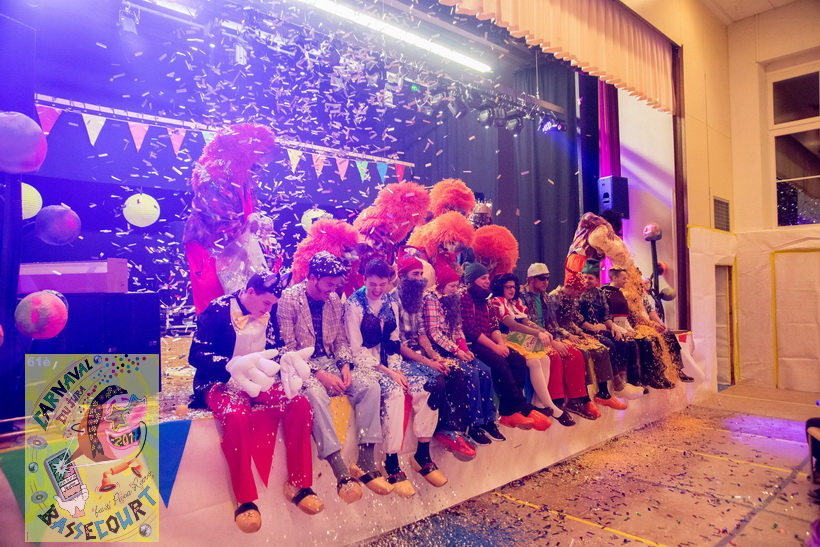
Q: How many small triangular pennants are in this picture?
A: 11